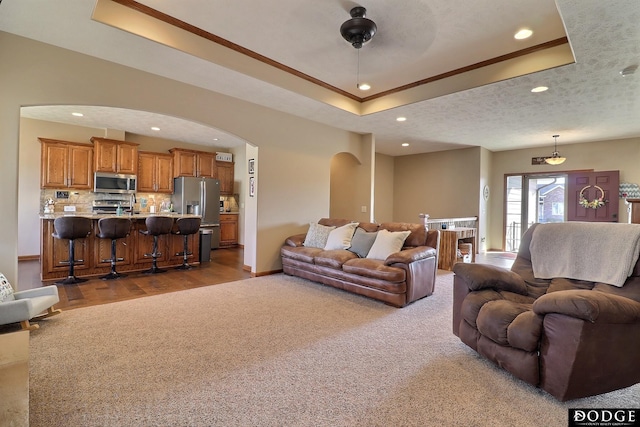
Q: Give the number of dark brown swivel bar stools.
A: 4